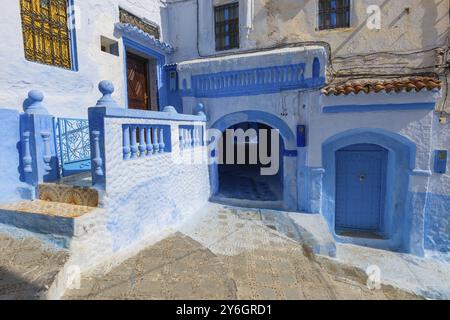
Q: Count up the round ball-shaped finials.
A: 3